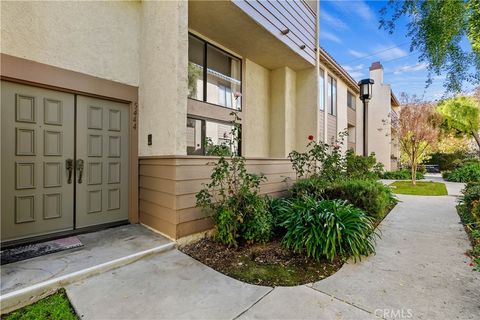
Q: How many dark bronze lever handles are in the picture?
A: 2